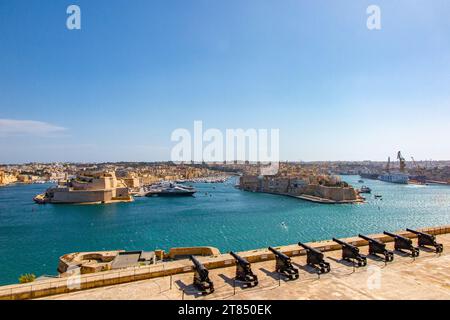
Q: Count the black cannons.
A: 8